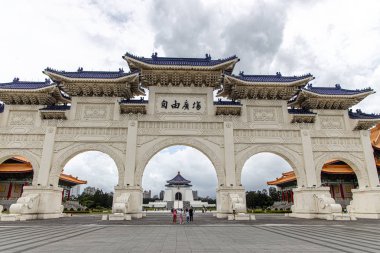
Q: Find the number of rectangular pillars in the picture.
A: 5